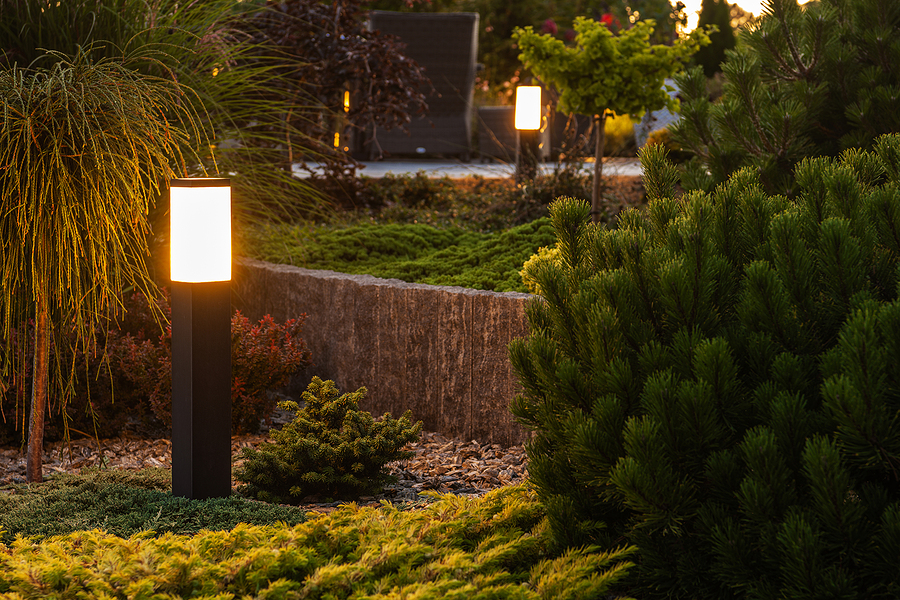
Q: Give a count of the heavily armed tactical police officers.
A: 0